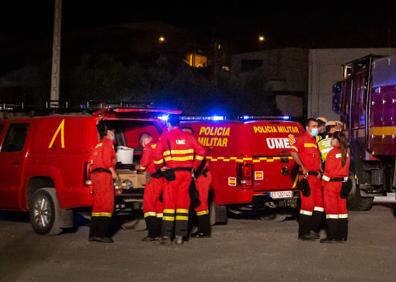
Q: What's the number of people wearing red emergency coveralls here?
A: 6